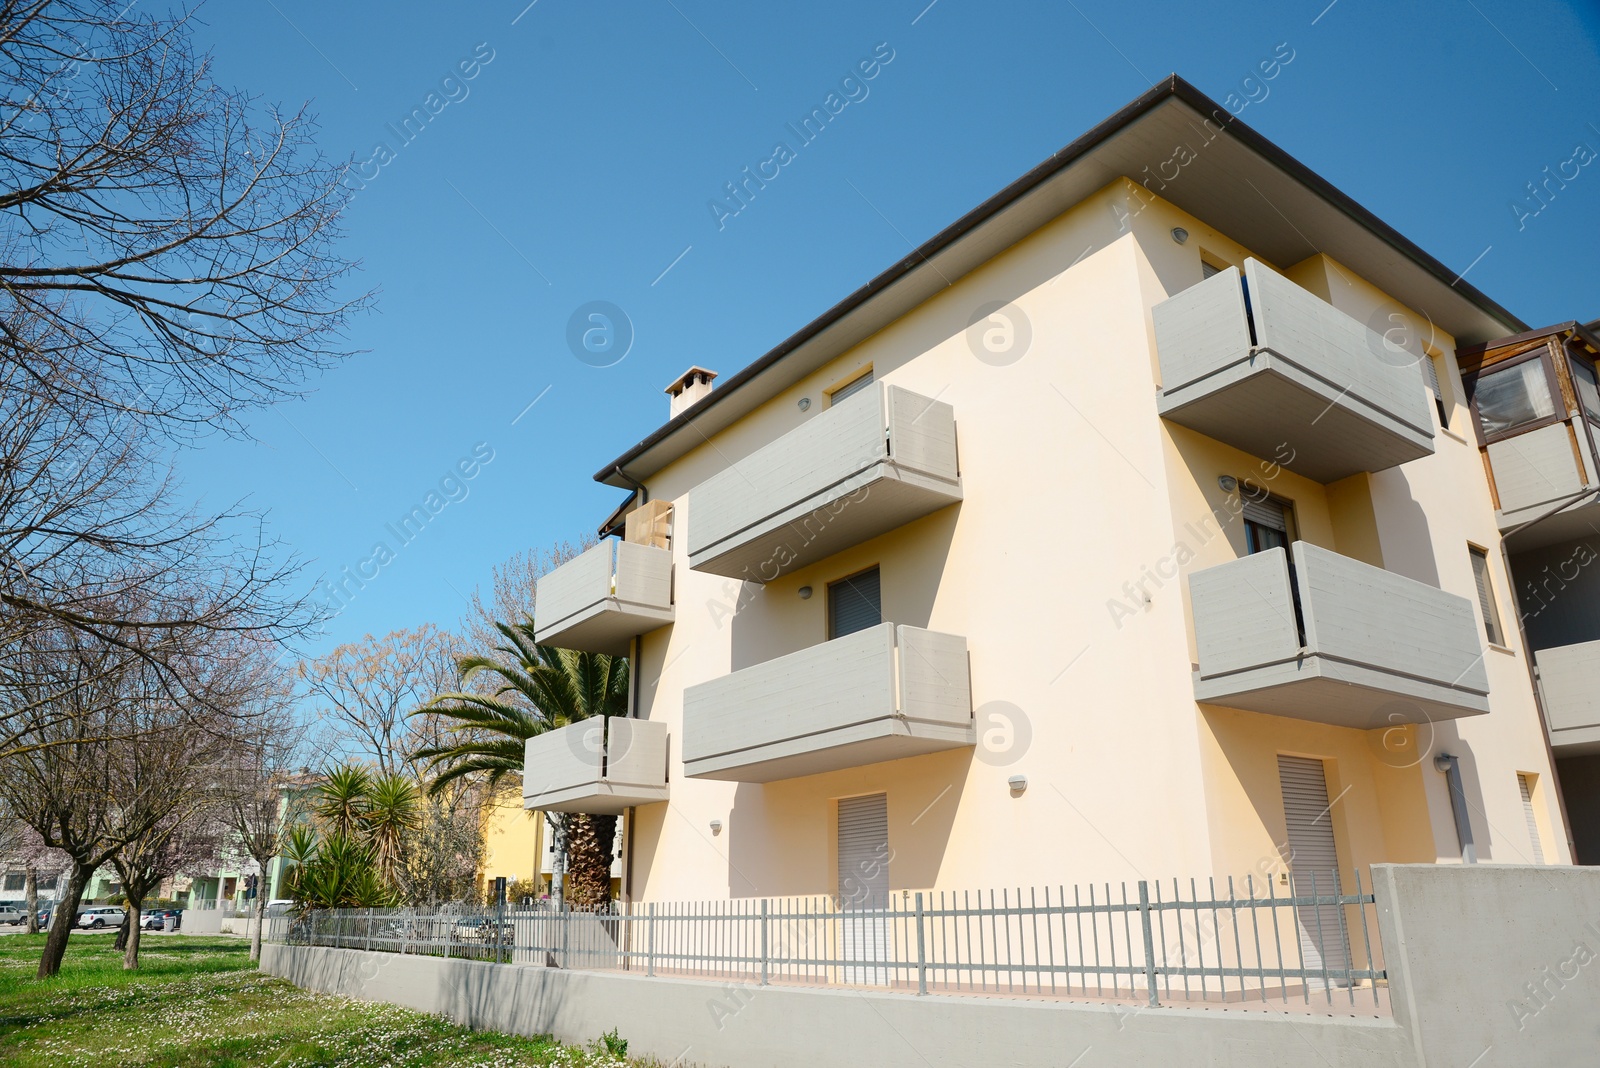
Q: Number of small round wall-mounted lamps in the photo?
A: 7